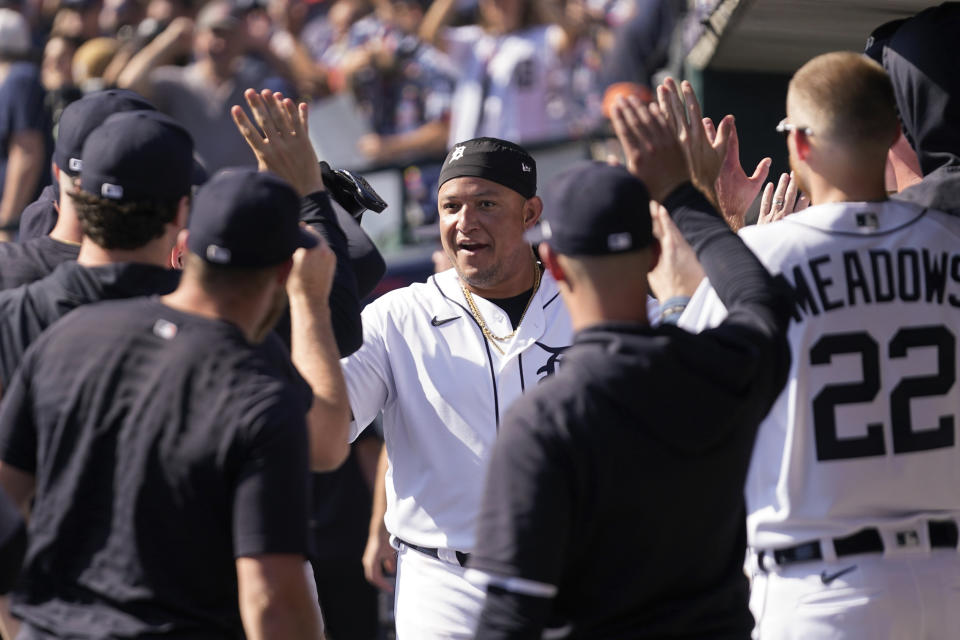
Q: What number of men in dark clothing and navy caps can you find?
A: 4